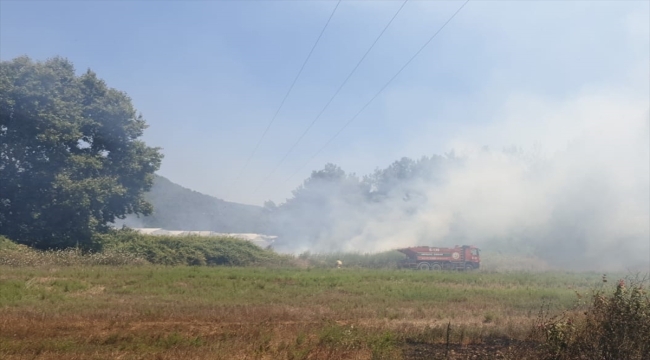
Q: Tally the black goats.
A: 0